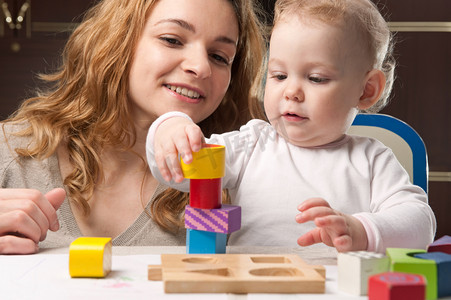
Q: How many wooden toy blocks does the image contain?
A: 10